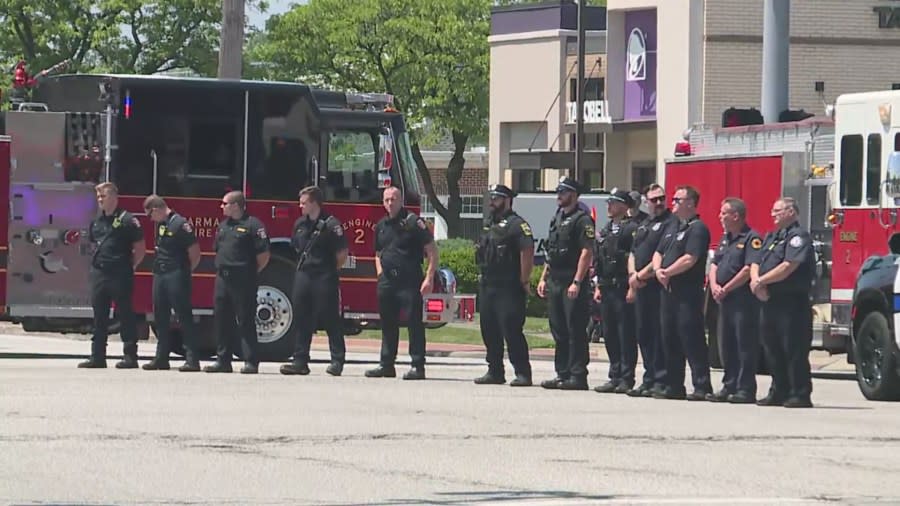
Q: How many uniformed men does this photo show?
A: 12